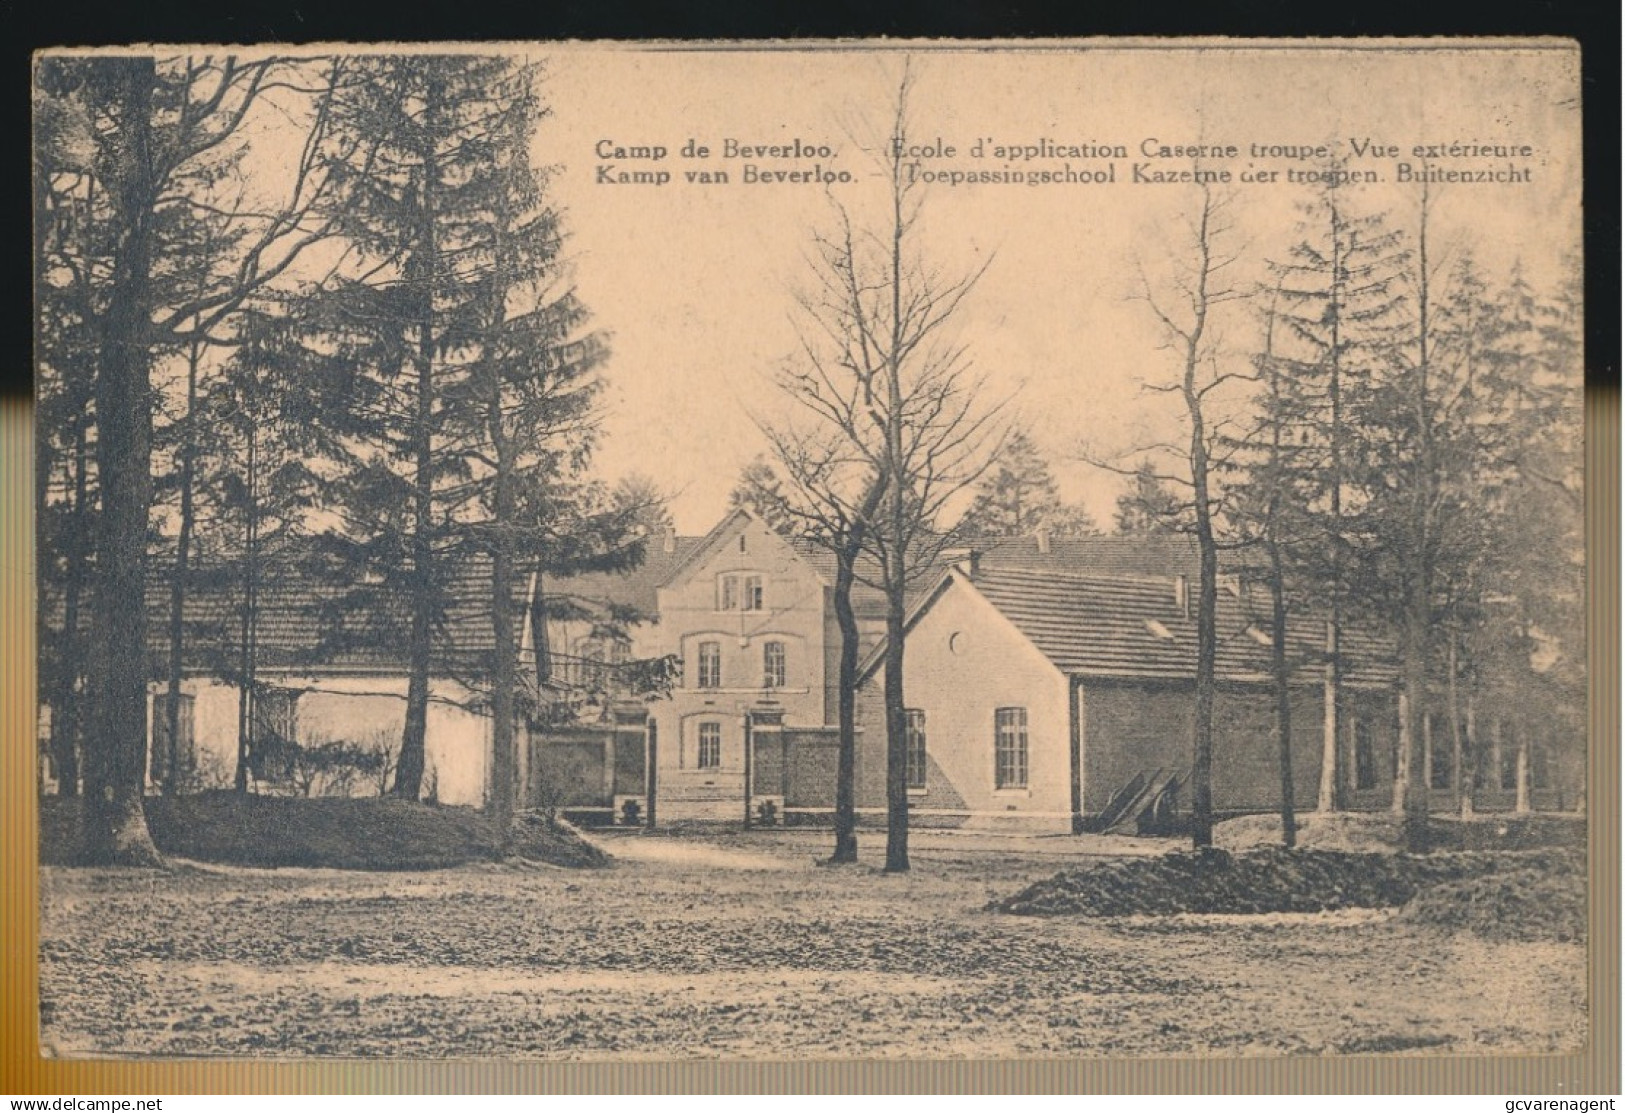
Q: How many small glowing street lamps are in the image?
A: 0